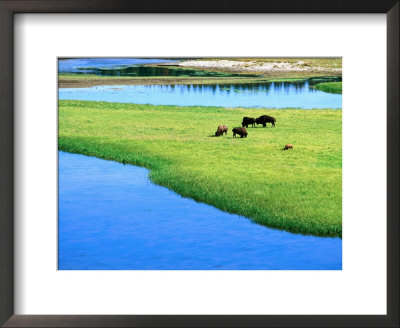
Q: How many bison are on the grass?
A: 5